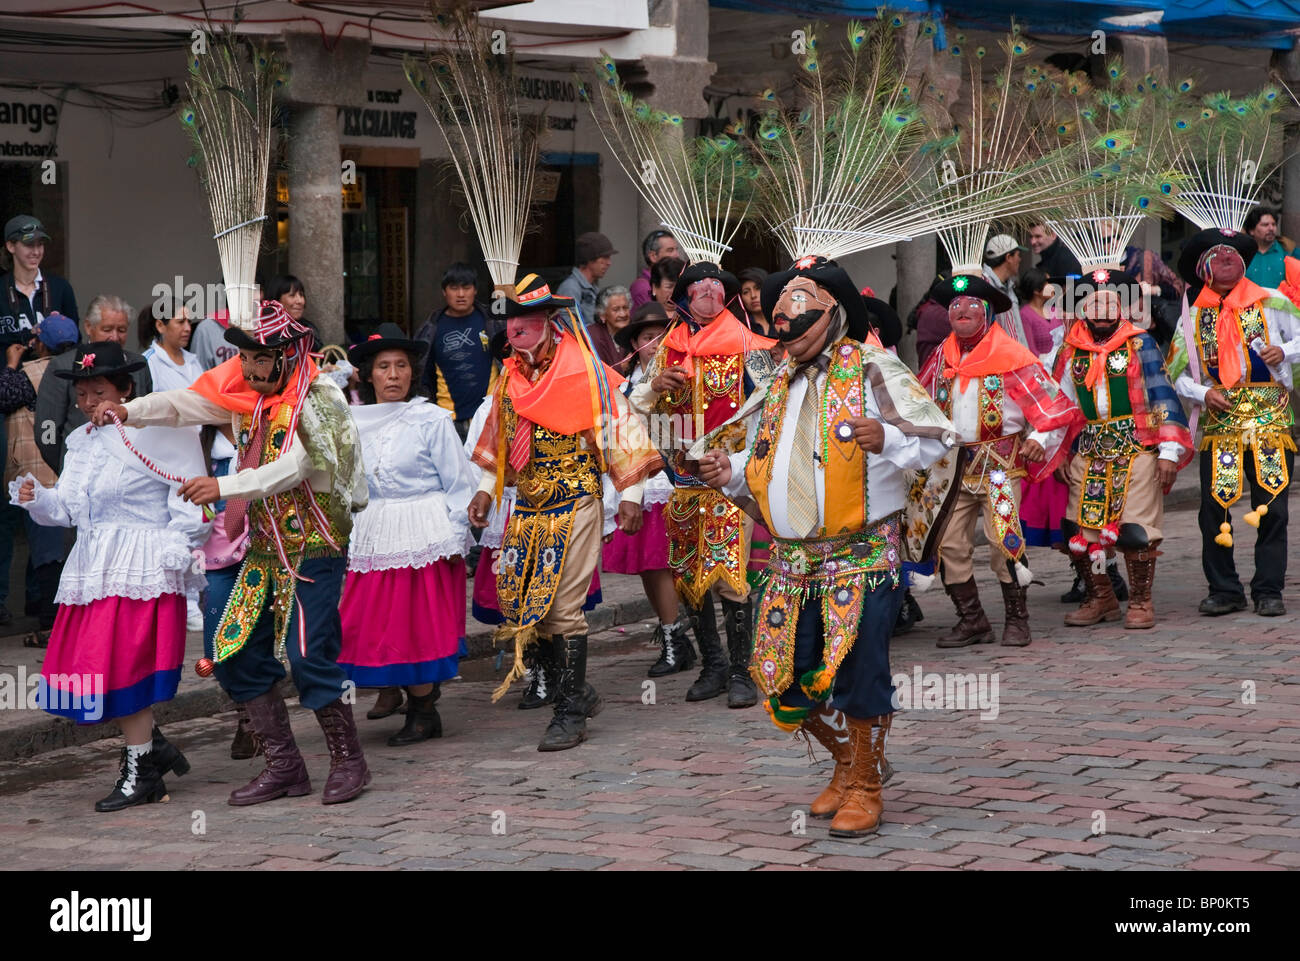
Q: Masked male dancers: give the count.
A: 7